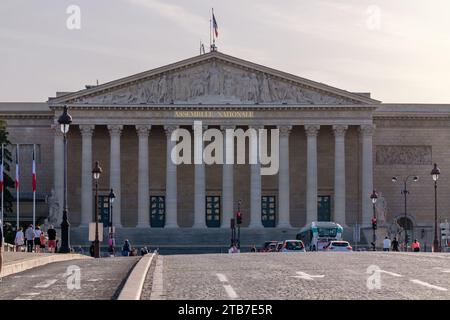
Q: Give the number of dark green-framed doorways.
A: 5